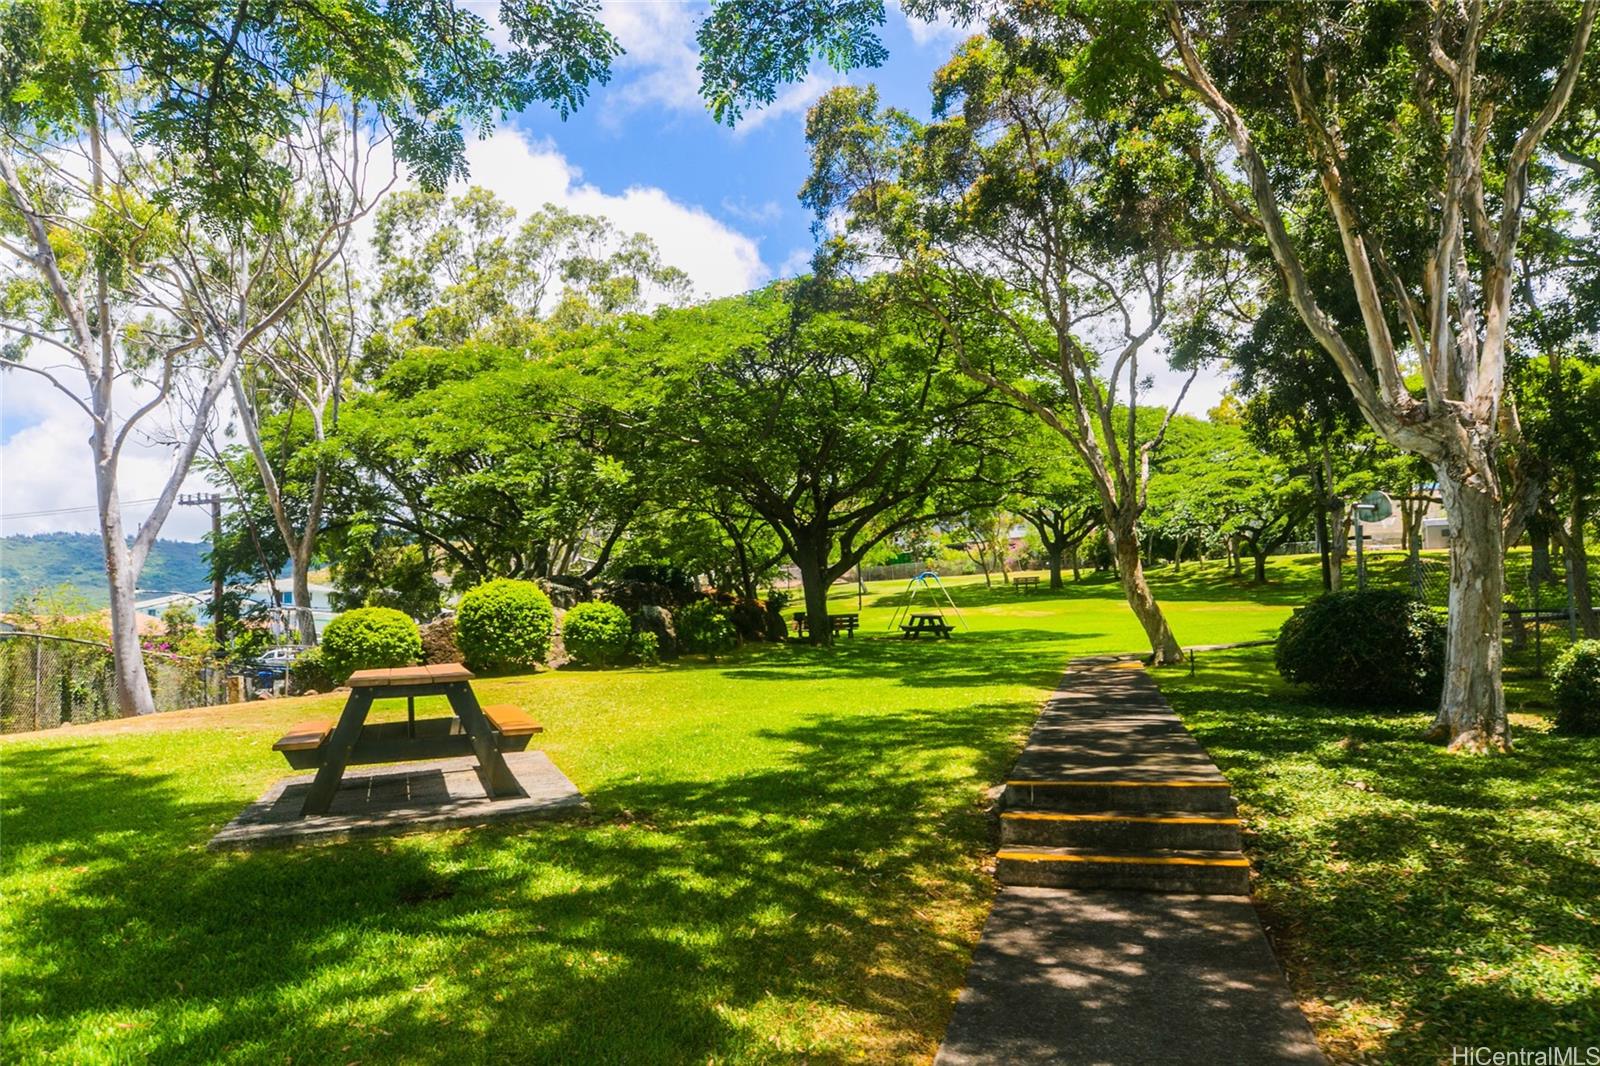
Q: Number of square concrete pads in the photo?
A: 1